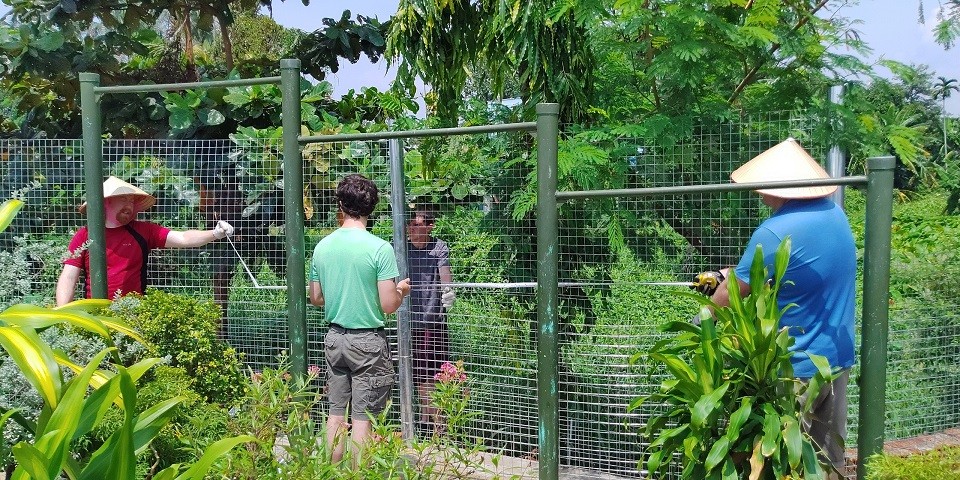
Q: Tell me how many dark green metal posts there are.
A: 4